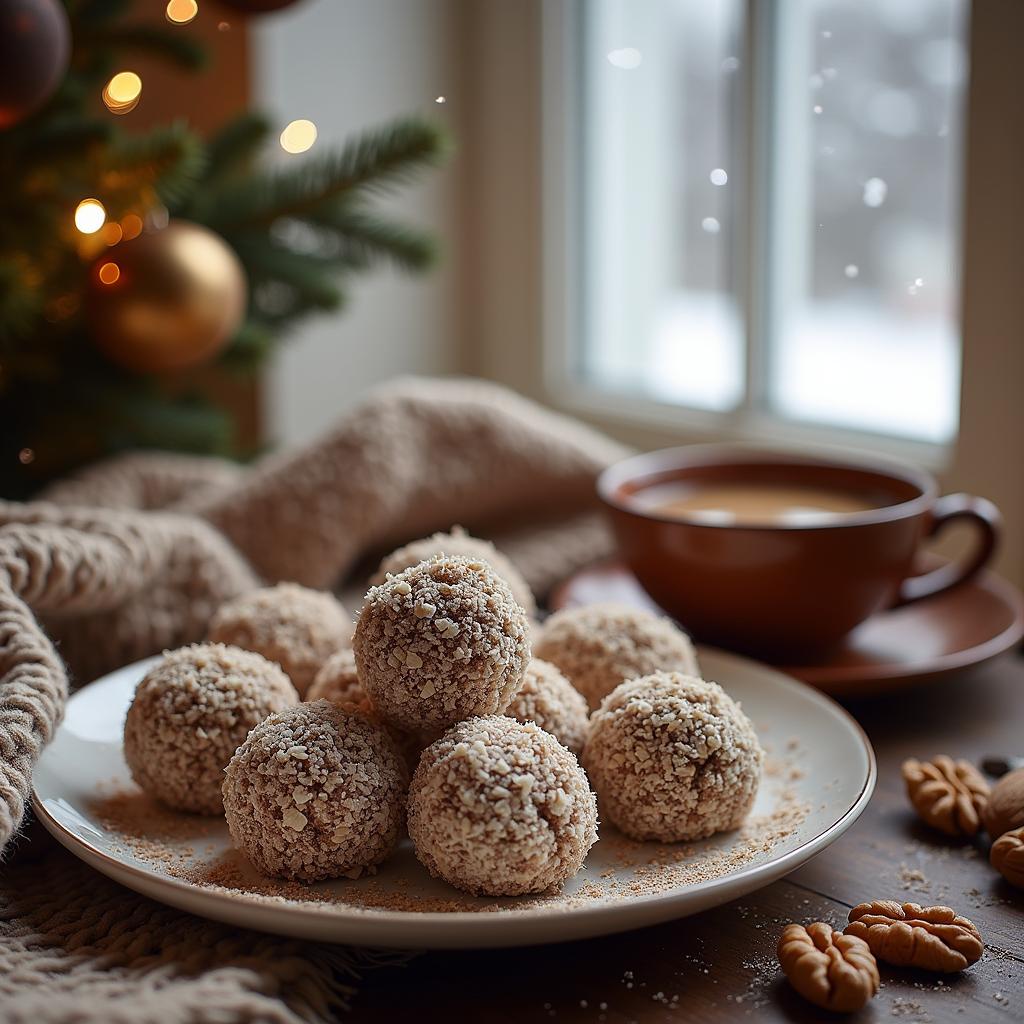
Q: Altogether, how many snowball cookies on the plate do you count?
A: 10